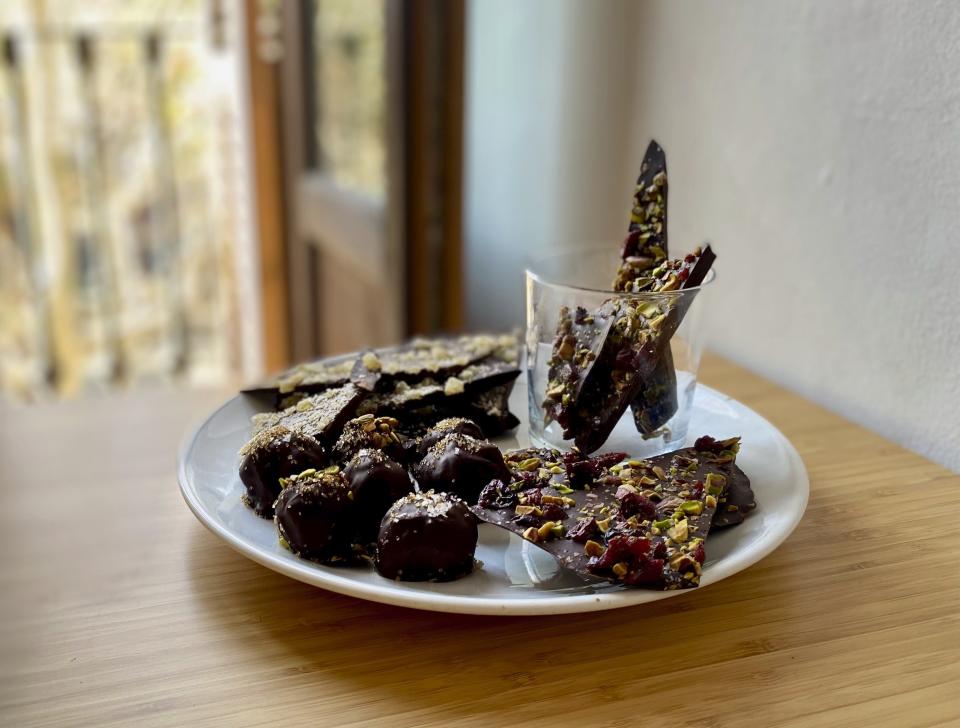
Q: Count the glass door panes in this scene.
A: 1